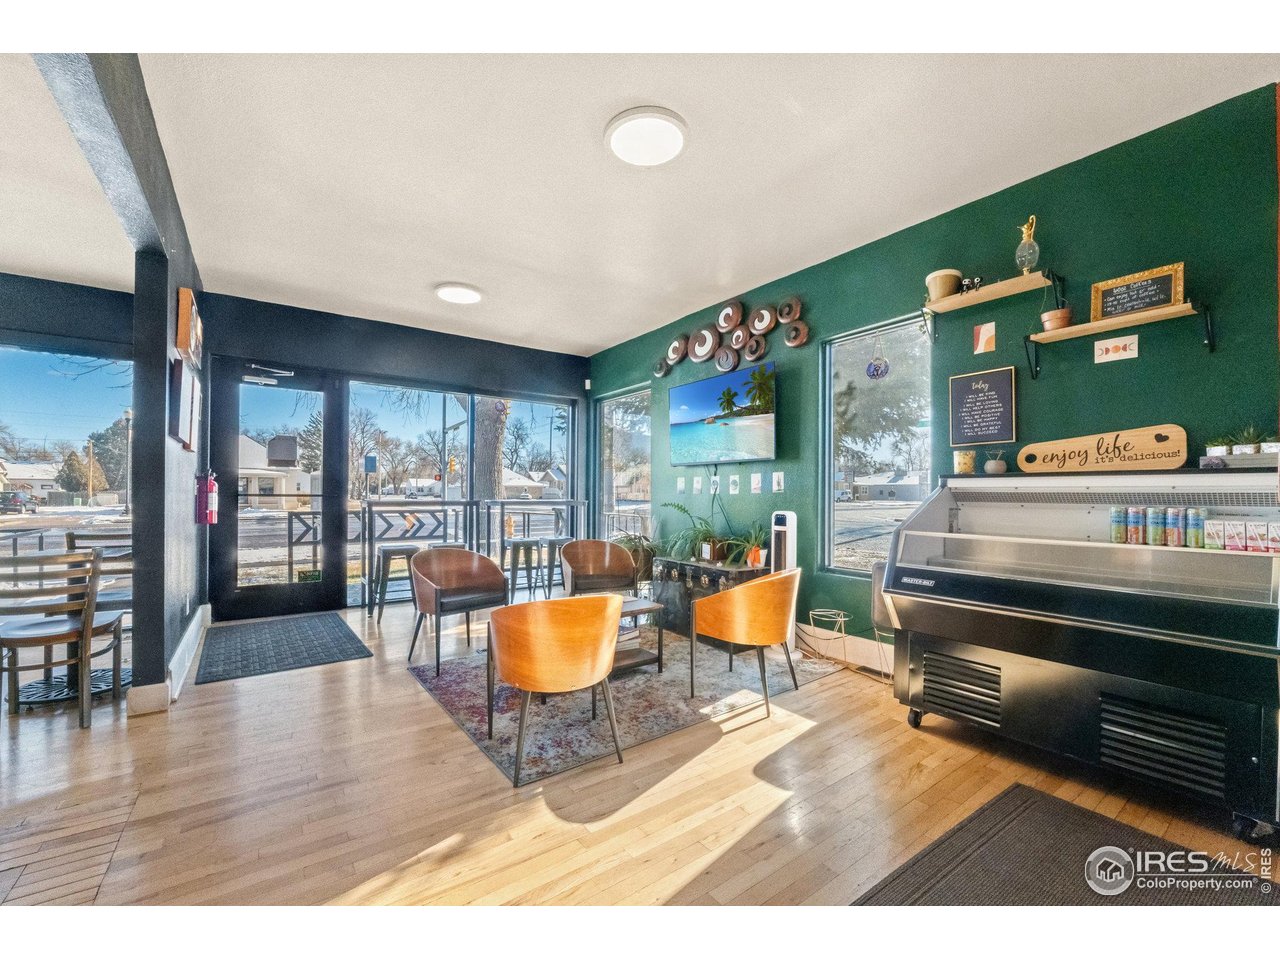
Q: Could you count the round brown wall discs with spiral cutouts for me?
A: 10